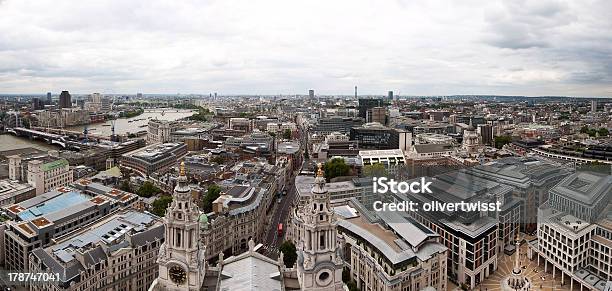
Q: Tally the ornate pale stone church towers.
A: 2